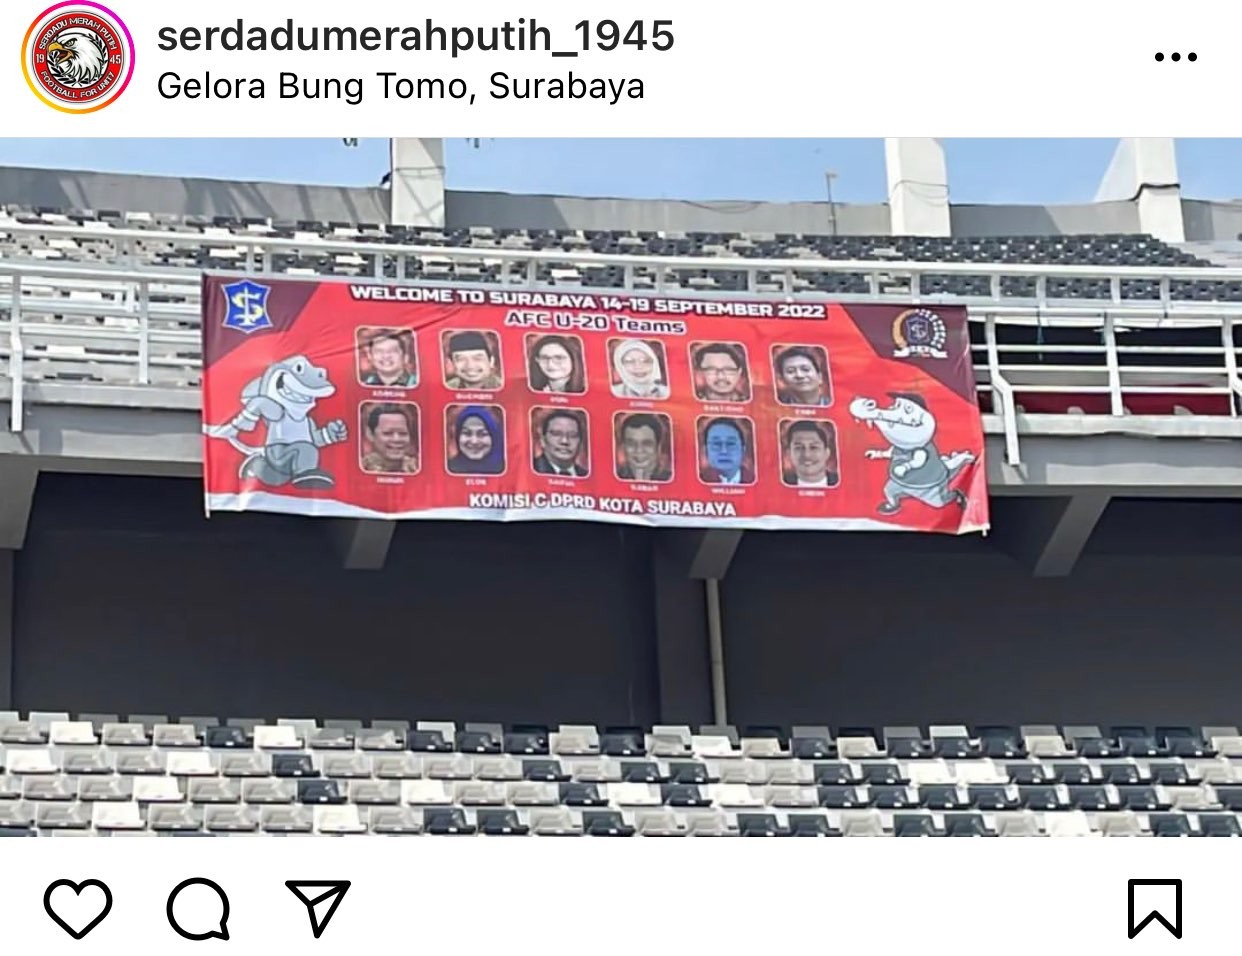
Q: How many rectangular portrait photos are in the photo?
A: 12